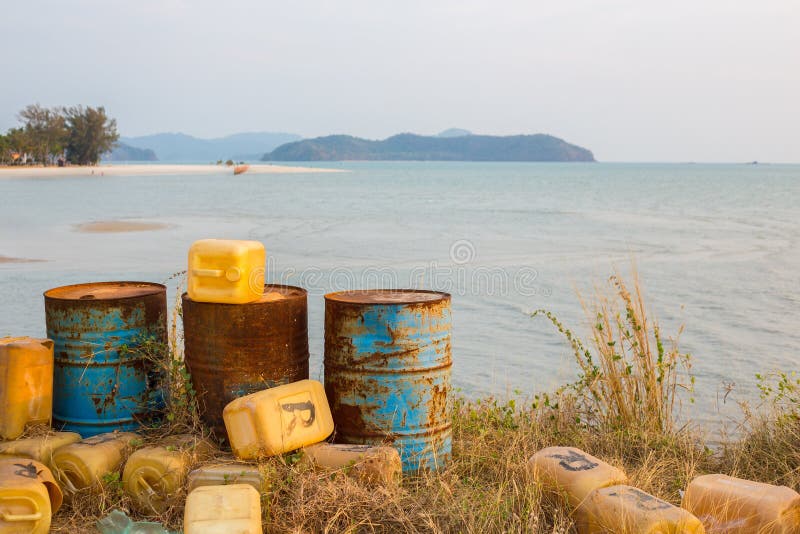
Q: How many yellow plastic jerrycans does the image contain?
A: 13